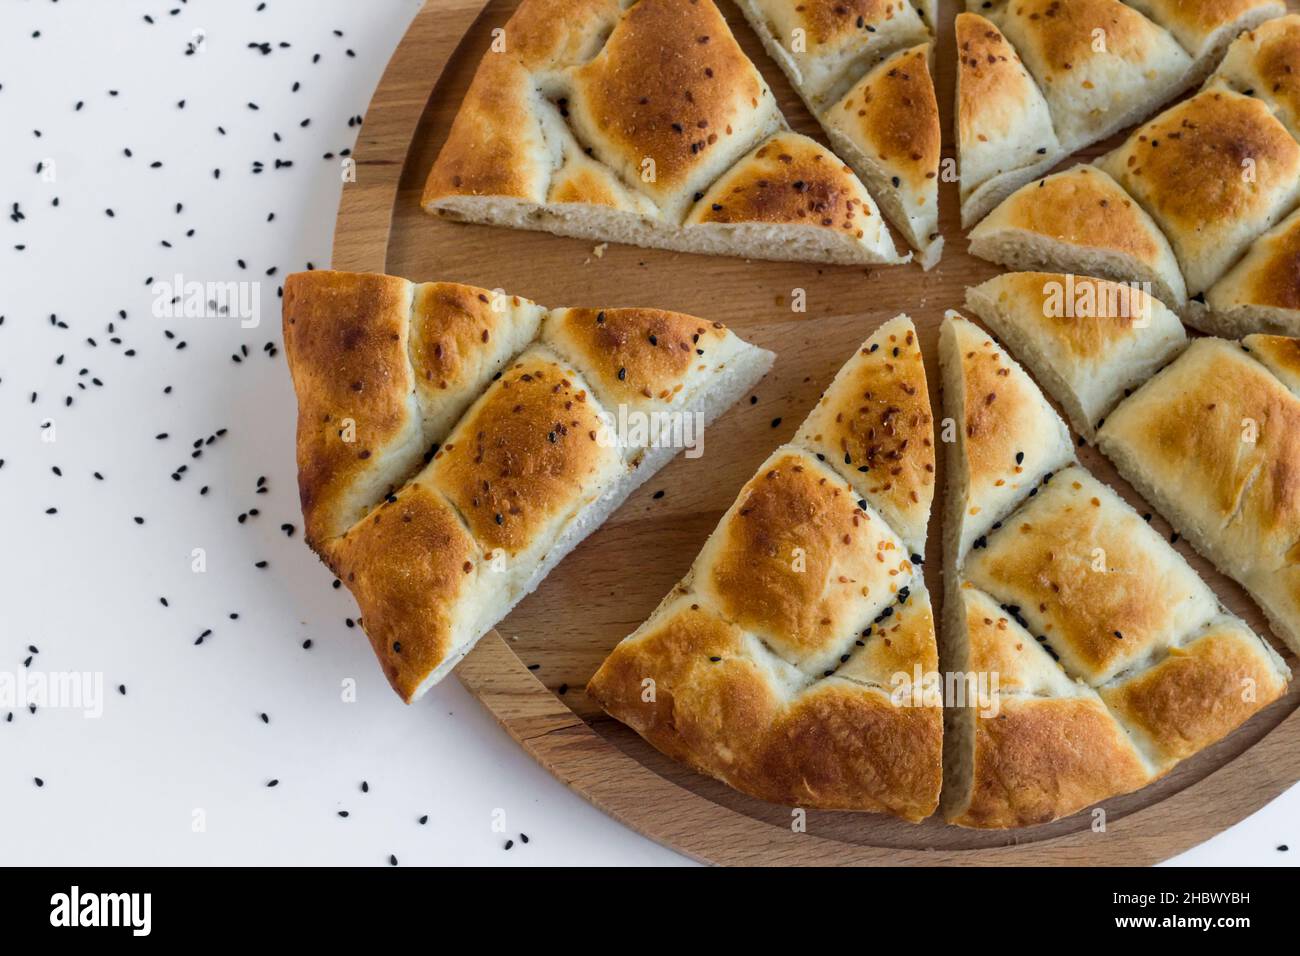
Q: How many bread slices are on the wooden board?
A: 8